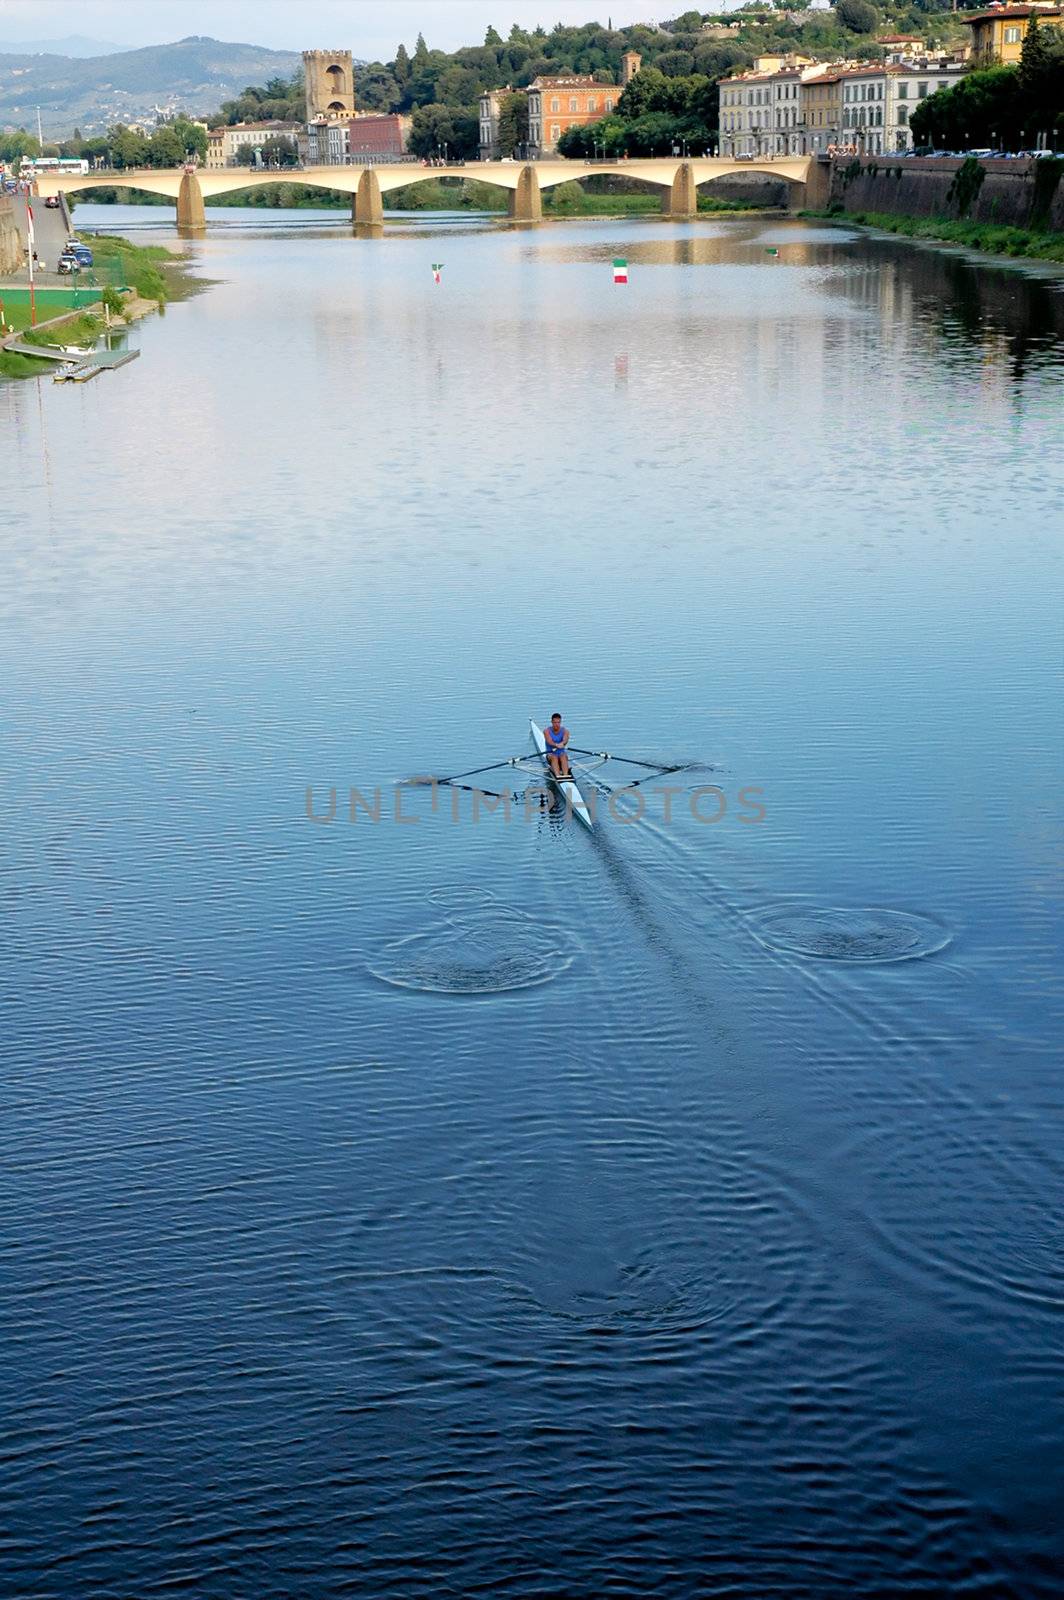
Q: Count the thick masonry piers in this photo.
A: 4